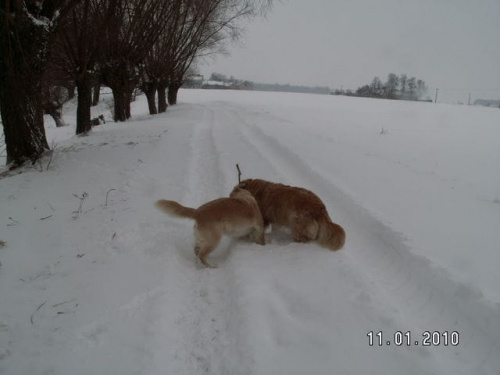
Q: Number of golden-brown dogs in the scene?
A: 2